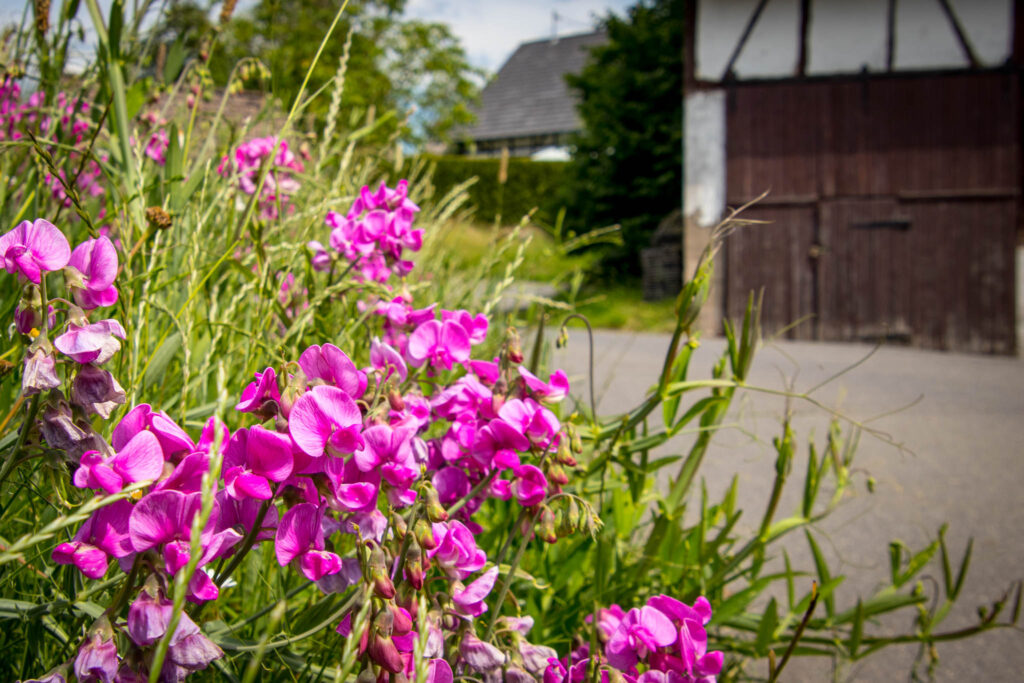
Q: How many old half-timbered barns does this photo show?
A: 1